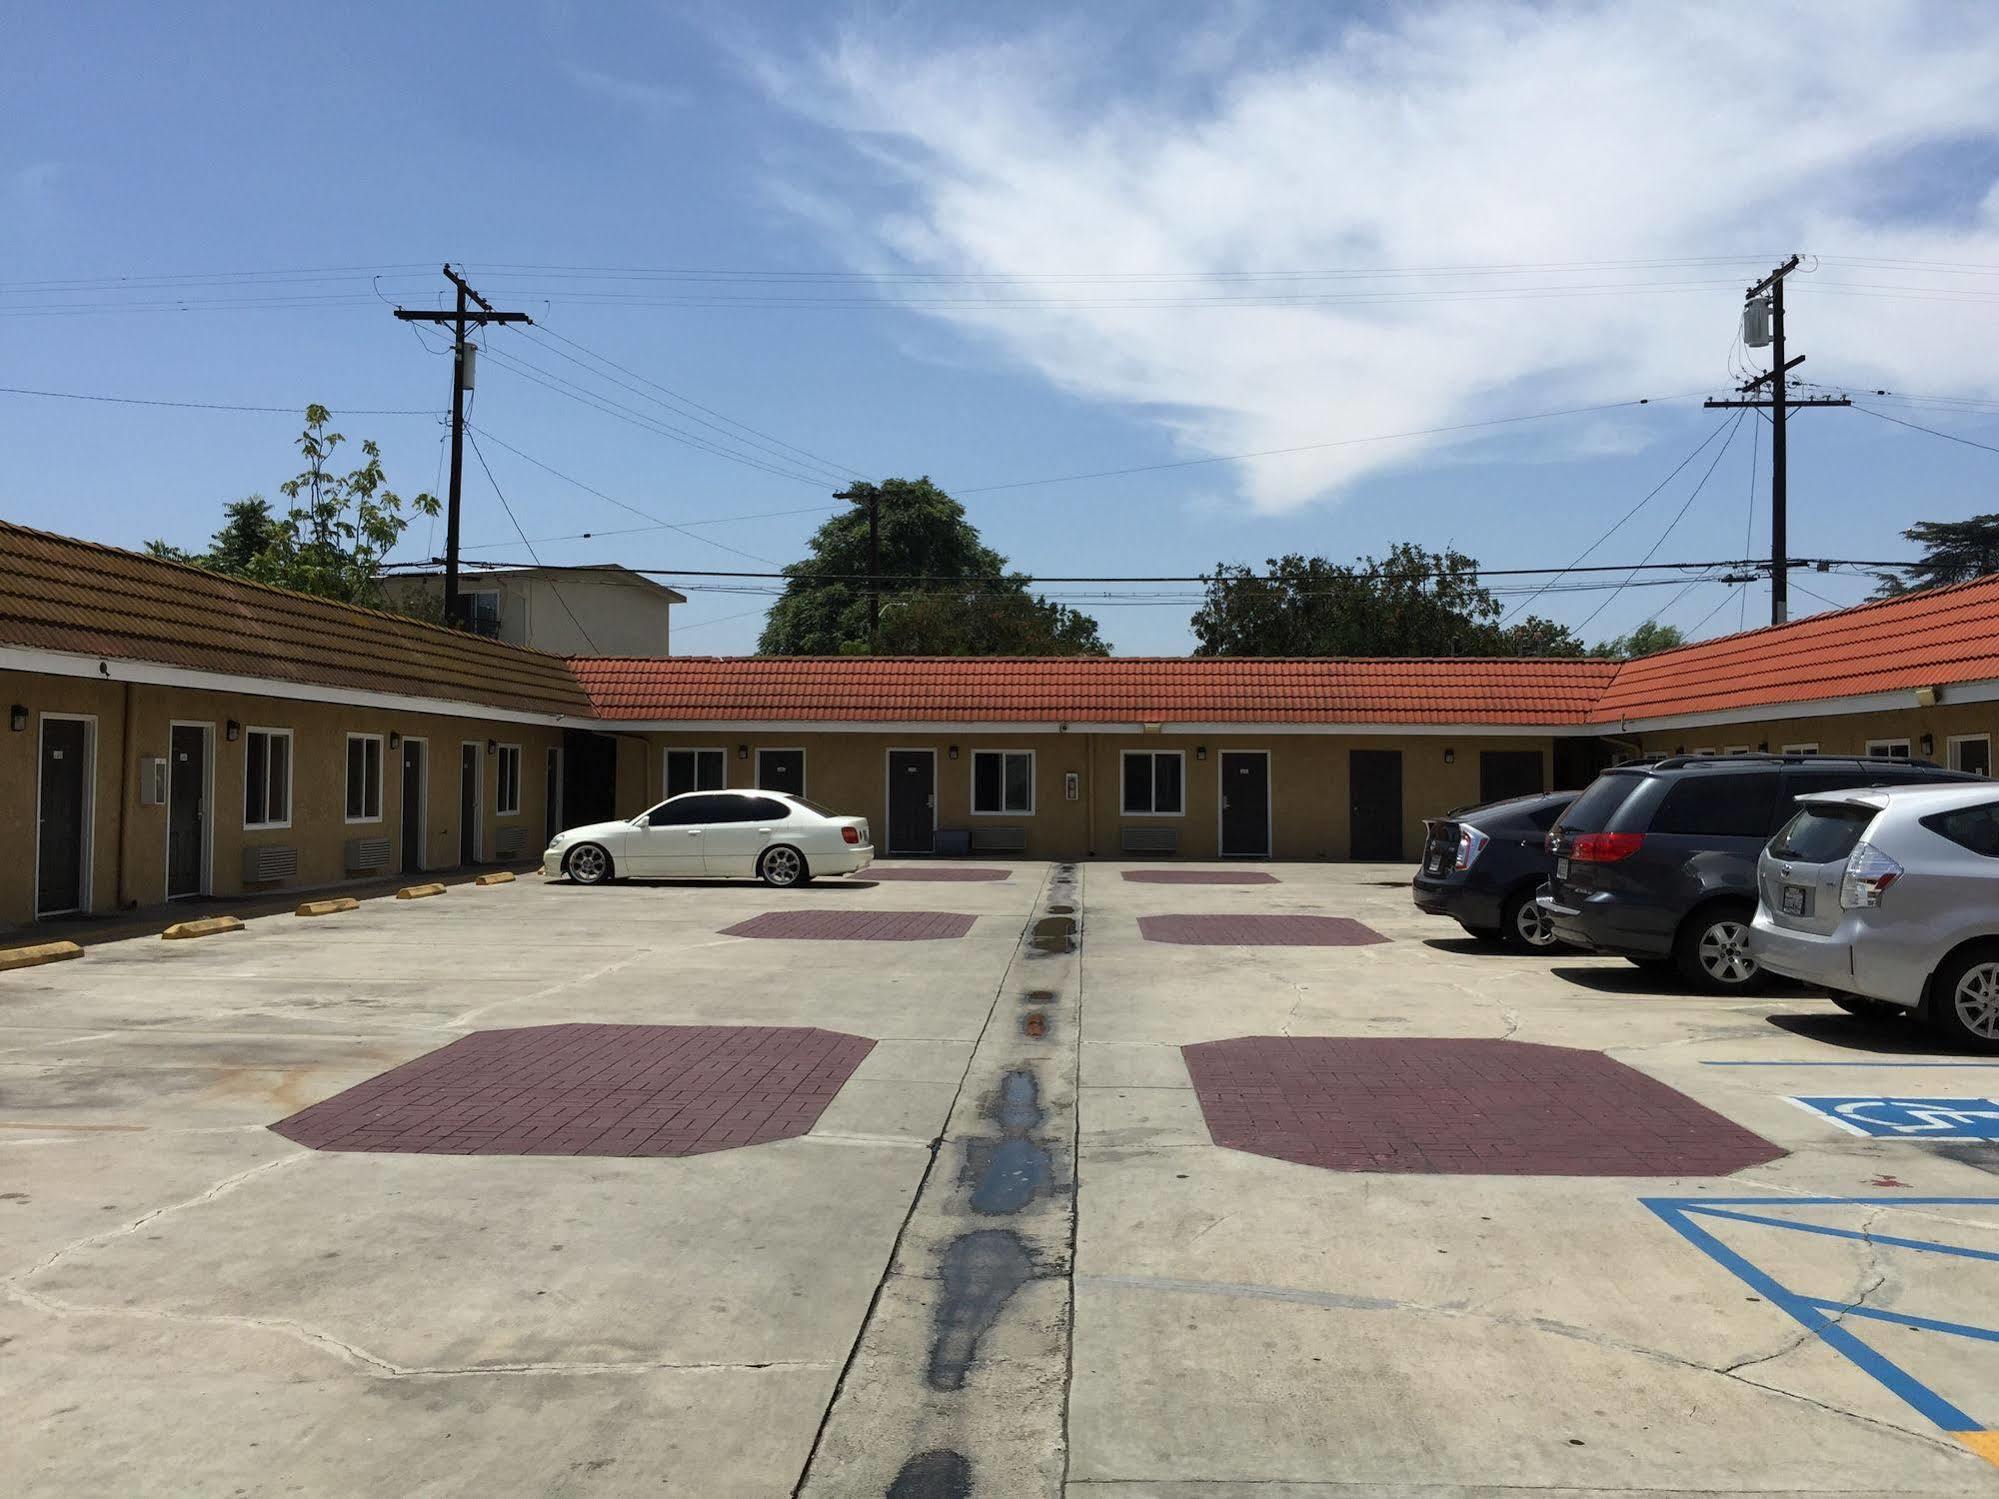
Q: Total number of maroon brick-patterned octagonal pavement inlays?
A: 6